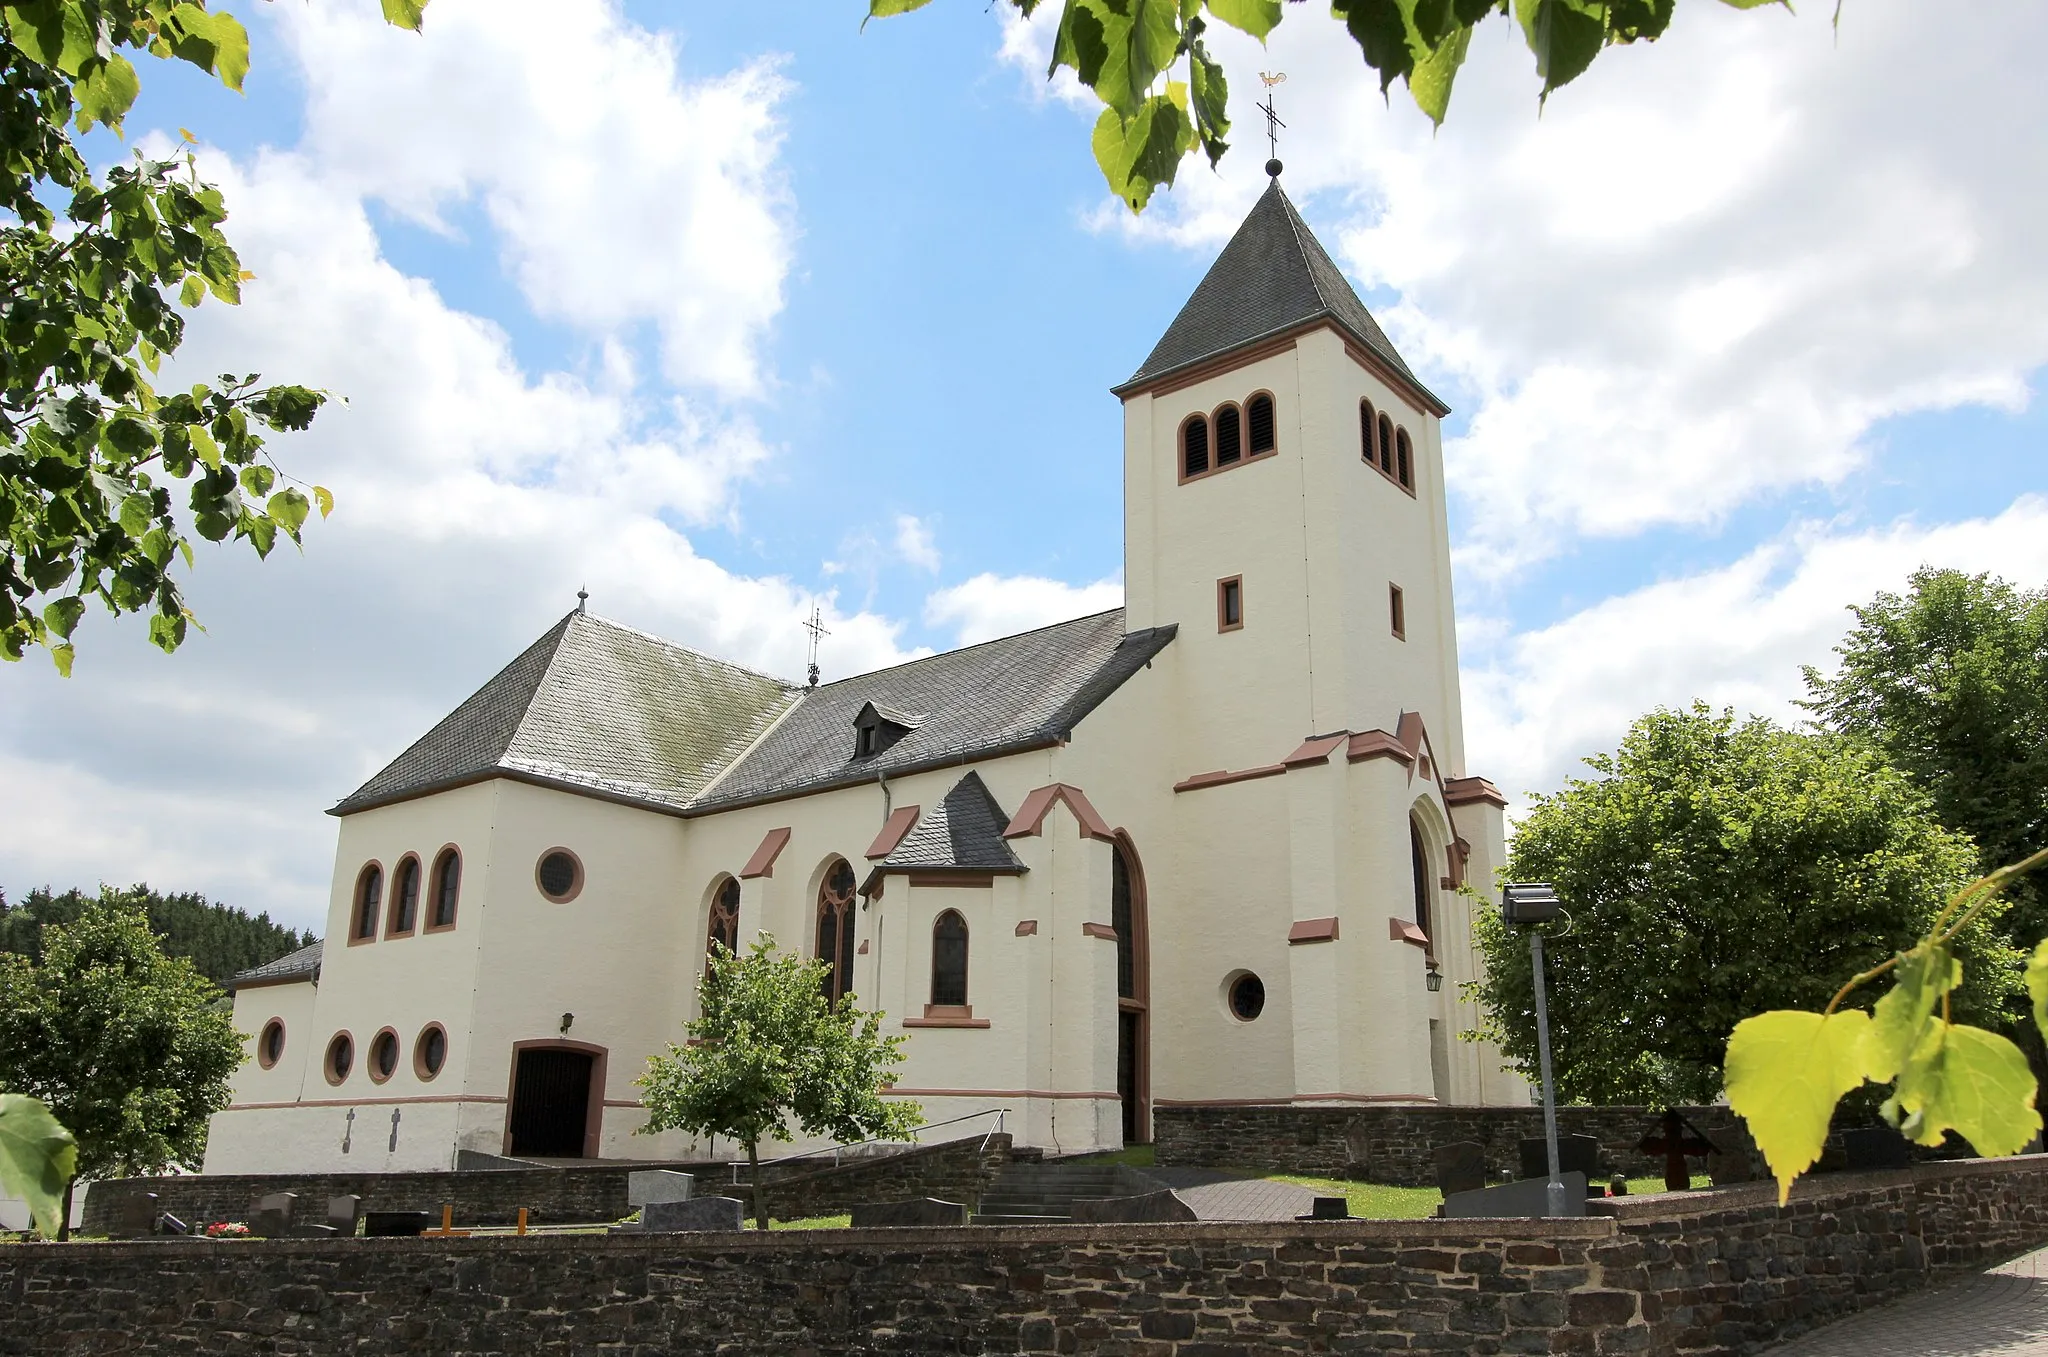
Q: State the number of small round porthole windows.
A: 6